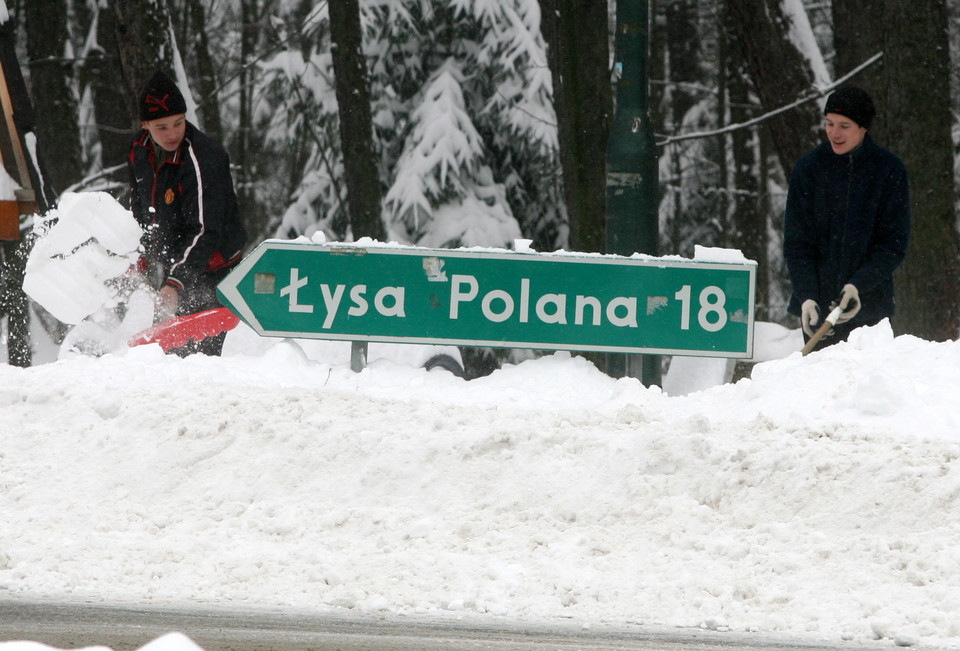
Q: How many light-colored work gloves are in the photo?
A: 2